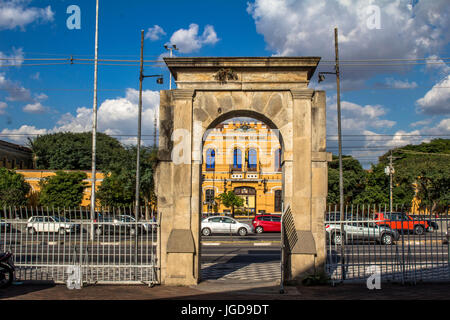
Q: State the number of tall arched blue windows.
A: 4